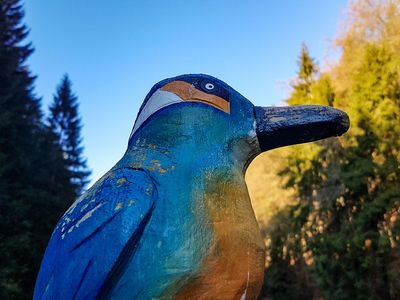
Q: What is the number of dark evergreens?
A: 2